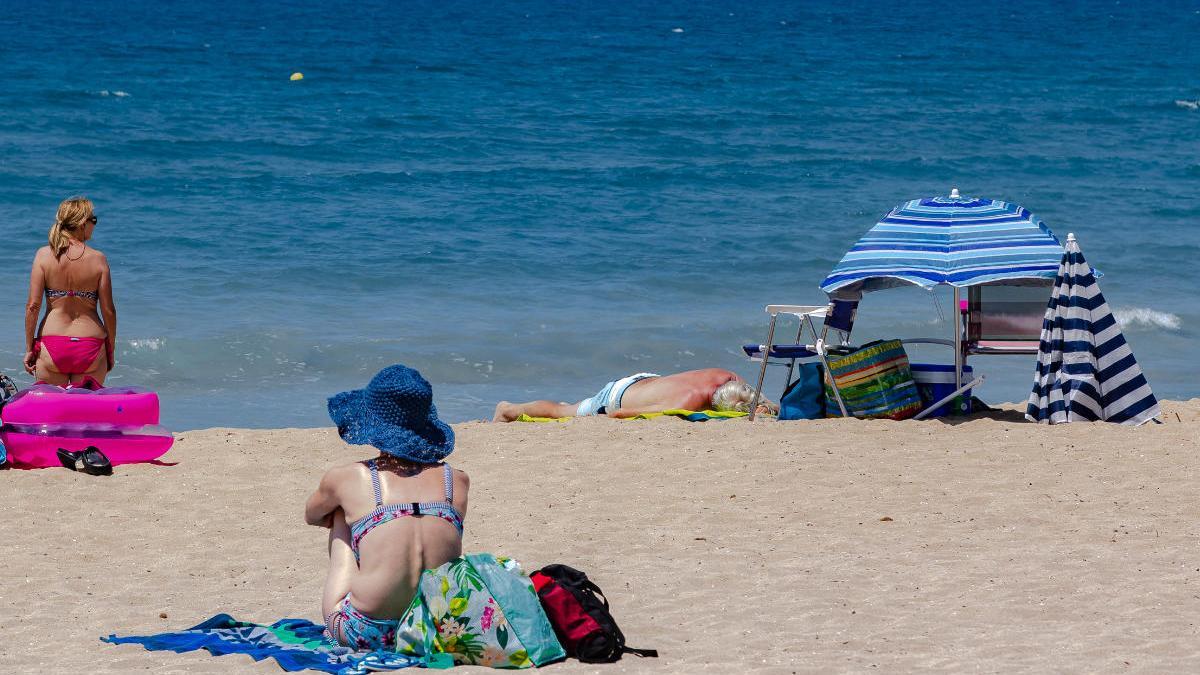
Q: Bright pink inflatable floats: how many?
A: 2